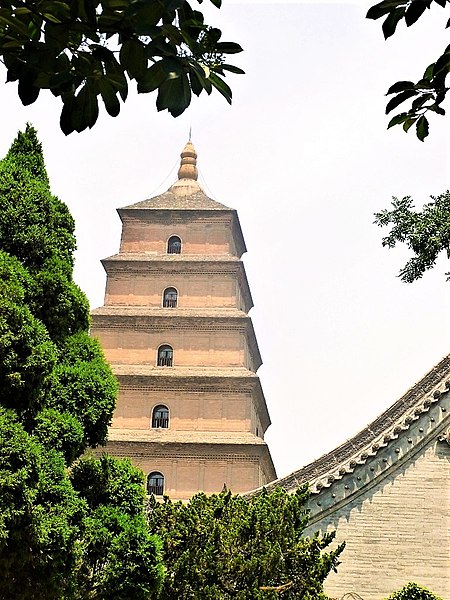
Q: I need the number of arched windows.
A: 5